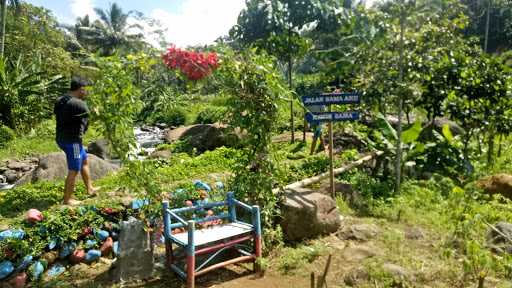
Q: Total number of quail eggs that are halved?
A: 0